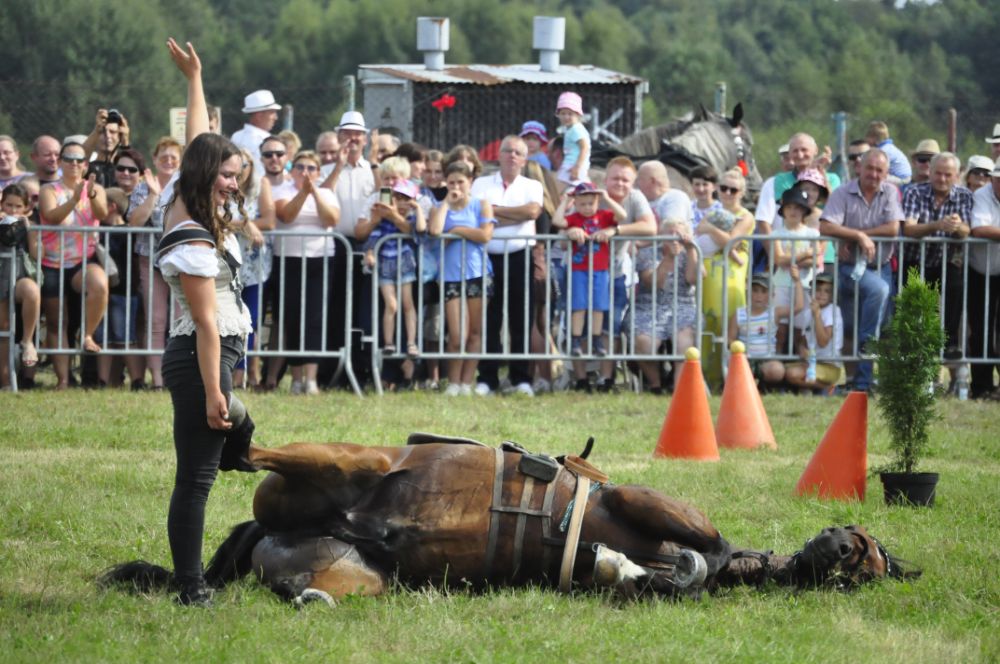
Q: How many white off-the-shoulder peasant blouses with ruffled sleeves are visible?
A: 1